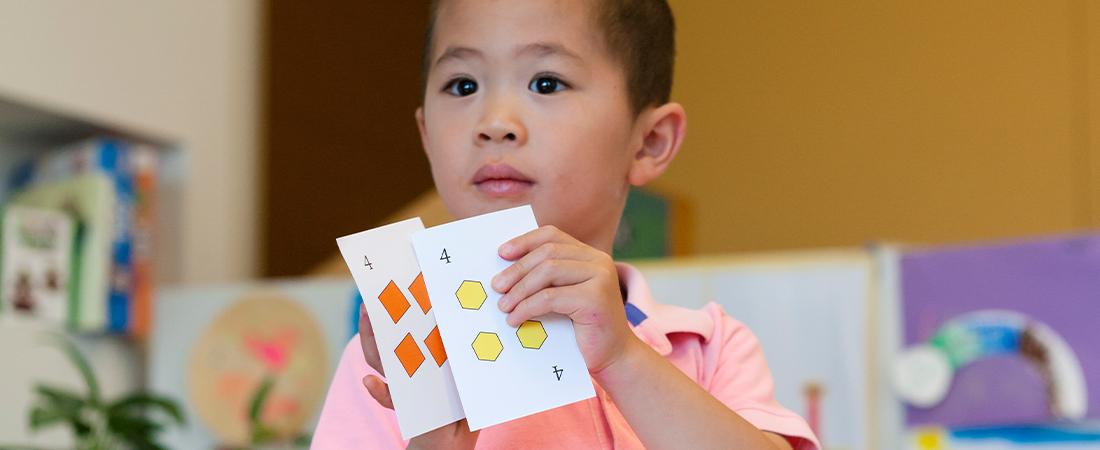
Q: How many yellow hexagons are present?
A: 3